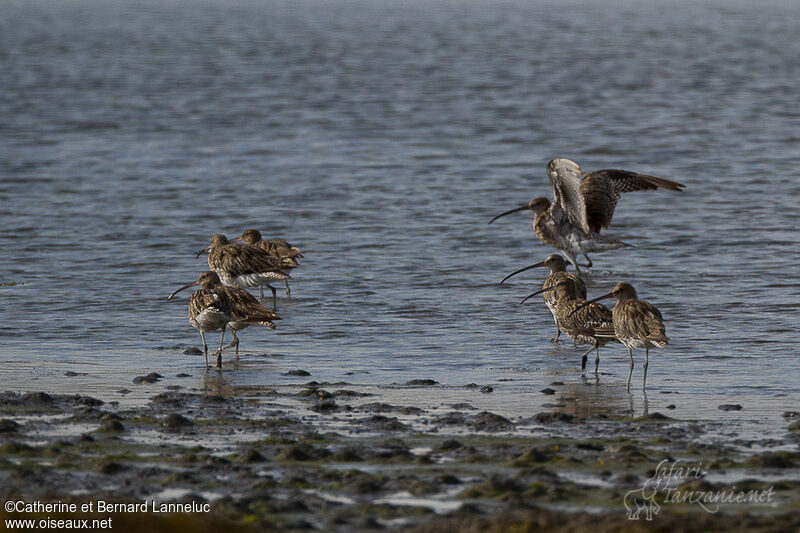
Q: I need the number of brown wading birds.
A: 8